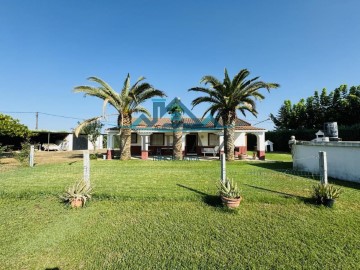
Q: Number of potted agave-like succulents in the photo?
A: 3